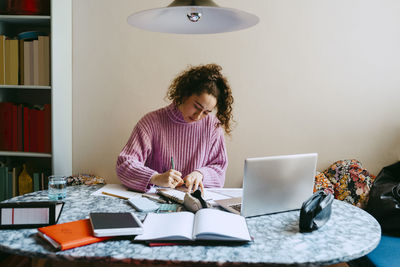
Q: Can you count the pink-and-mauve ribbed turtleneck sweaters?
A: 1